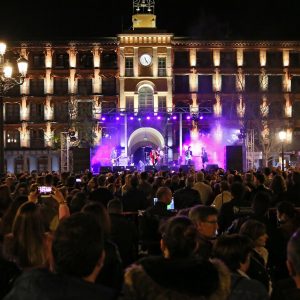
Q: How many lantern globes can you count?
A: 4